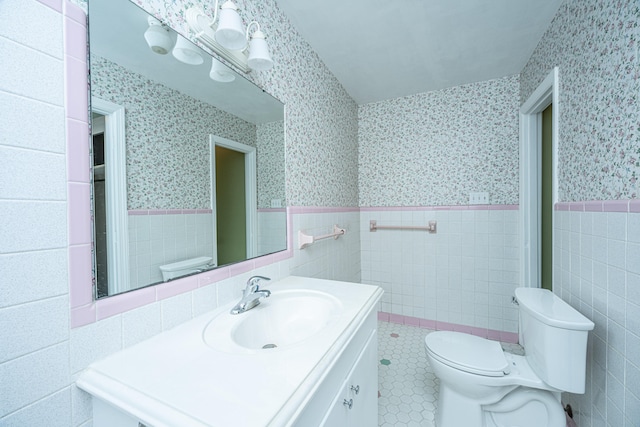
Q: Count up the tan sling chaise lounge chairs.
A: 0